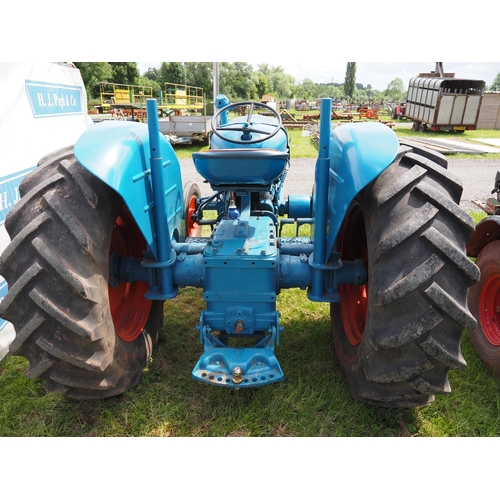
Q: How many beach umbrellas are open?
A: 0